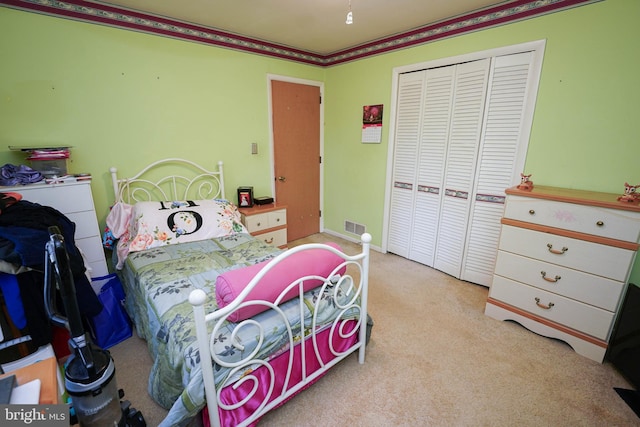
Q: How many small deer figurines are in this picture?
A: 2